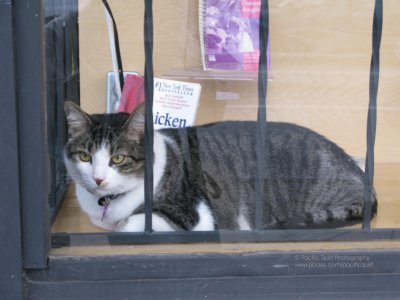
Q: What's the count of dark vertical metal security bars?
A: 3